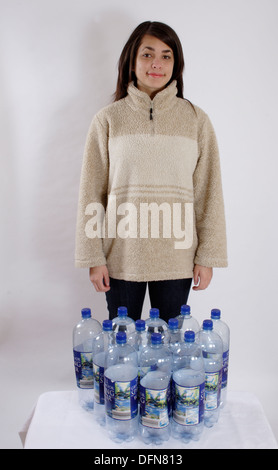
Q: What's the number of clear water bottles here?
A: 12